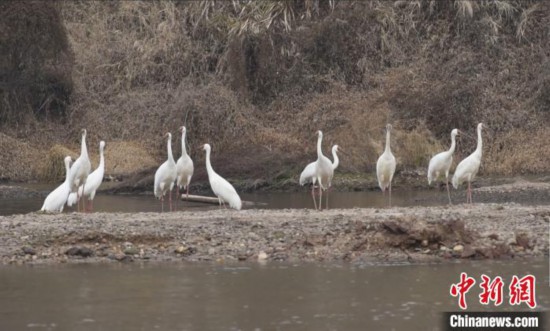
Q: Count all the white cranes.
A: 11